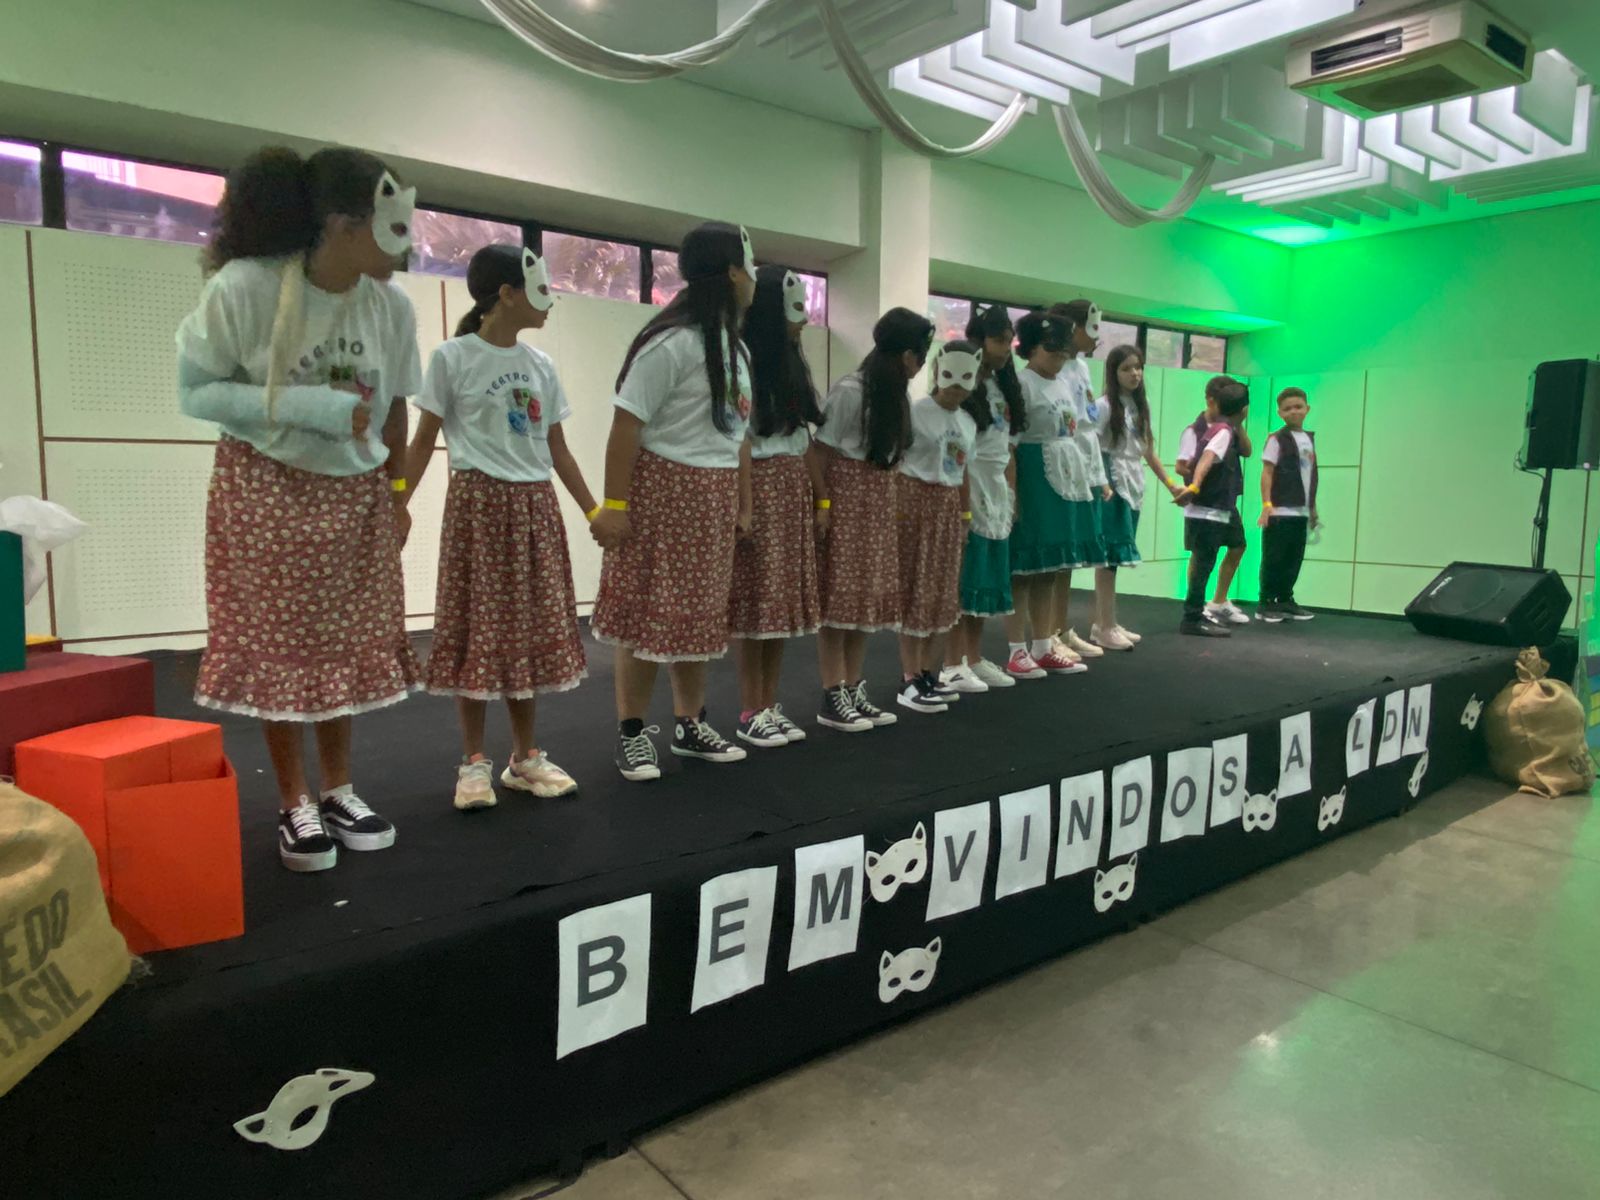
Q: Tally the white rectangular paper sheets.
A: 13